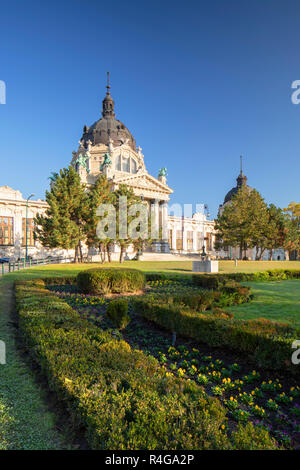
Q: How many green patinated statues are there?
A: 4